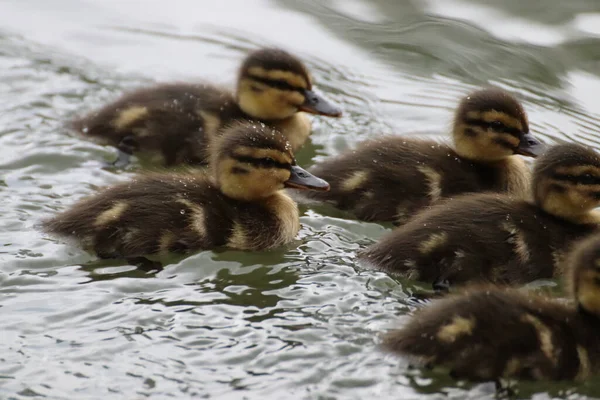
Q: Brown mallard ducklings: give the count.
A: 5